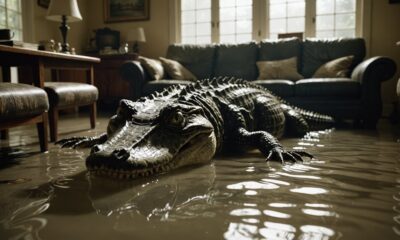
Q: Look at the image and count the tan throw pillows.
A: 4